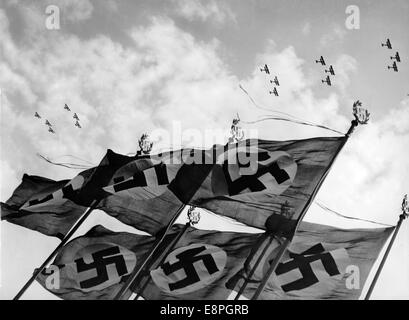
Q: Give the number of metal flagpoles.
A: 6